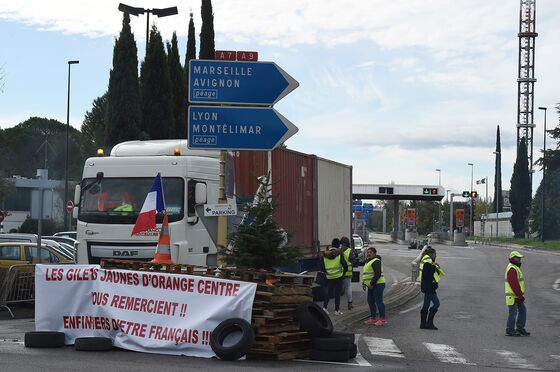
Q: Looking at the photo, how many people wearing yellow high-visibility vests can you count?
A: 5